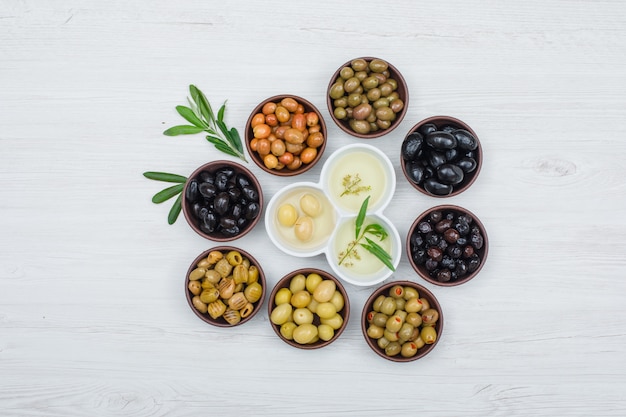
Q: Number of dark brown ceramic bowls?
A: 8